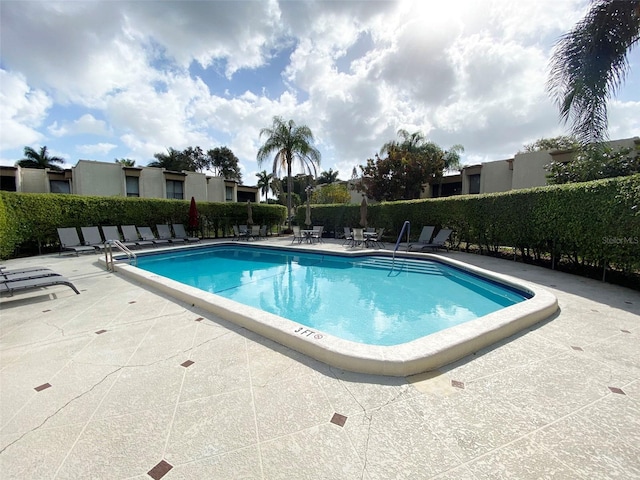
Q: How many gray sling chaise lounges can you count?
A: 12